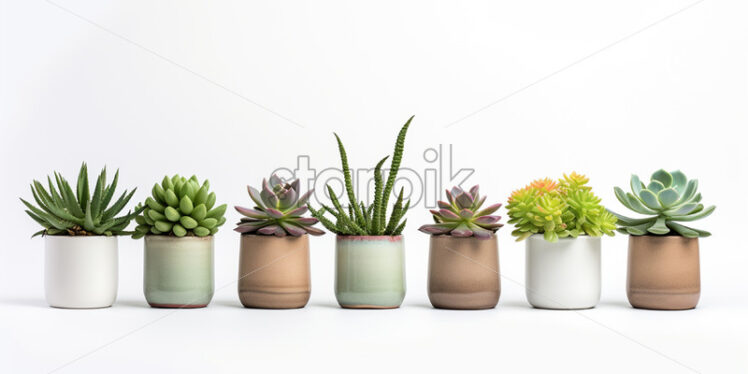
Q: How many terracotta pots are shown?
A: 3